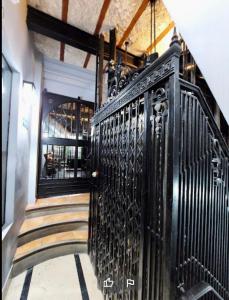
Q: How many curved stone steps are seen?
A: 3